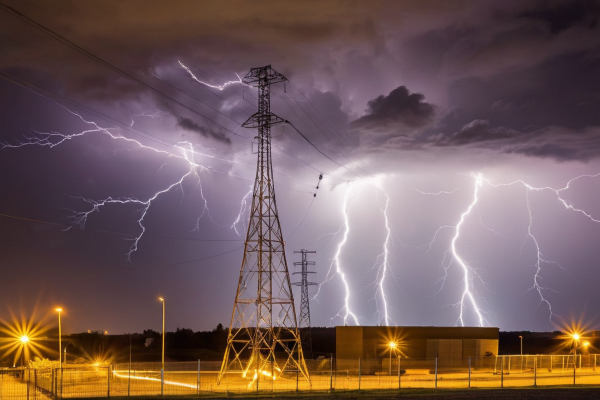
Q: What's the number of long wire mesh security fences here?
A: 1